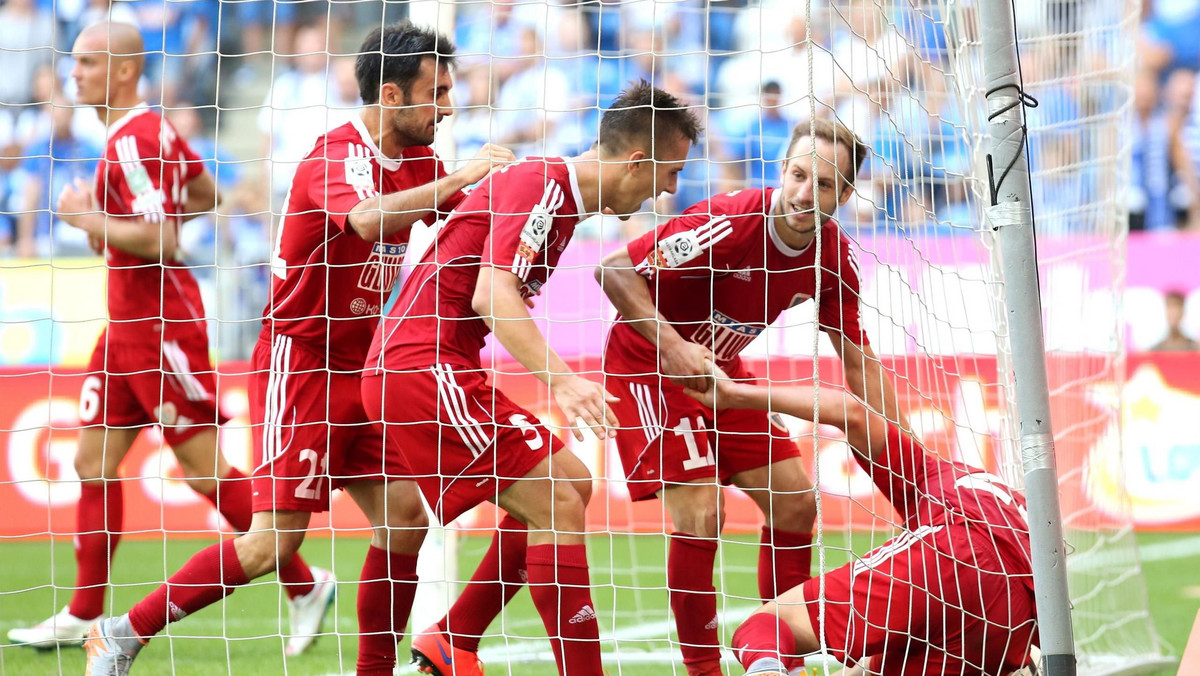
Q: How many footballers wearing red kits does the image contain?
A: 5